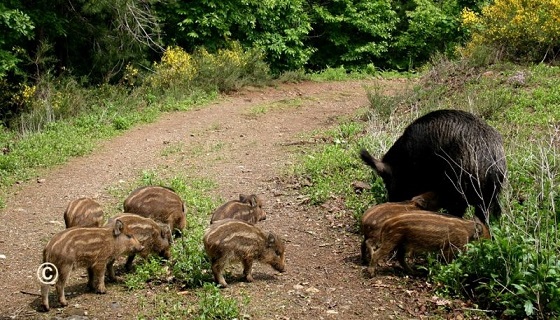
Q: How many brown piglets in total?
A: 8